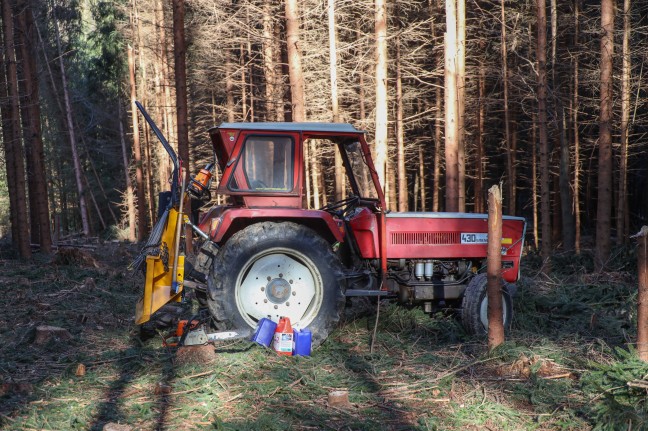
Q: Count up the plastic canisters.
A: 3